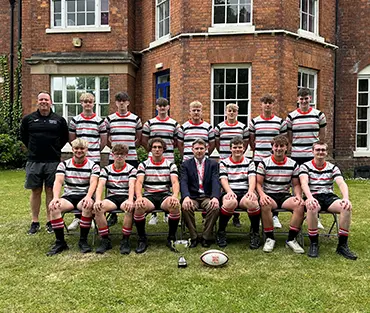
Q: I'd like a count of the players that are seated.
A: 6